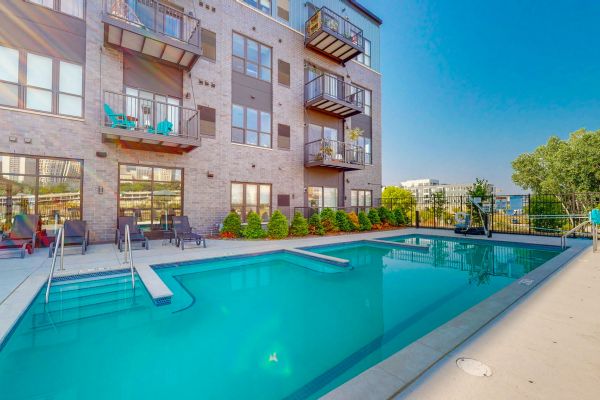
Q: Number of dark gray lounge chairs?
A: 4